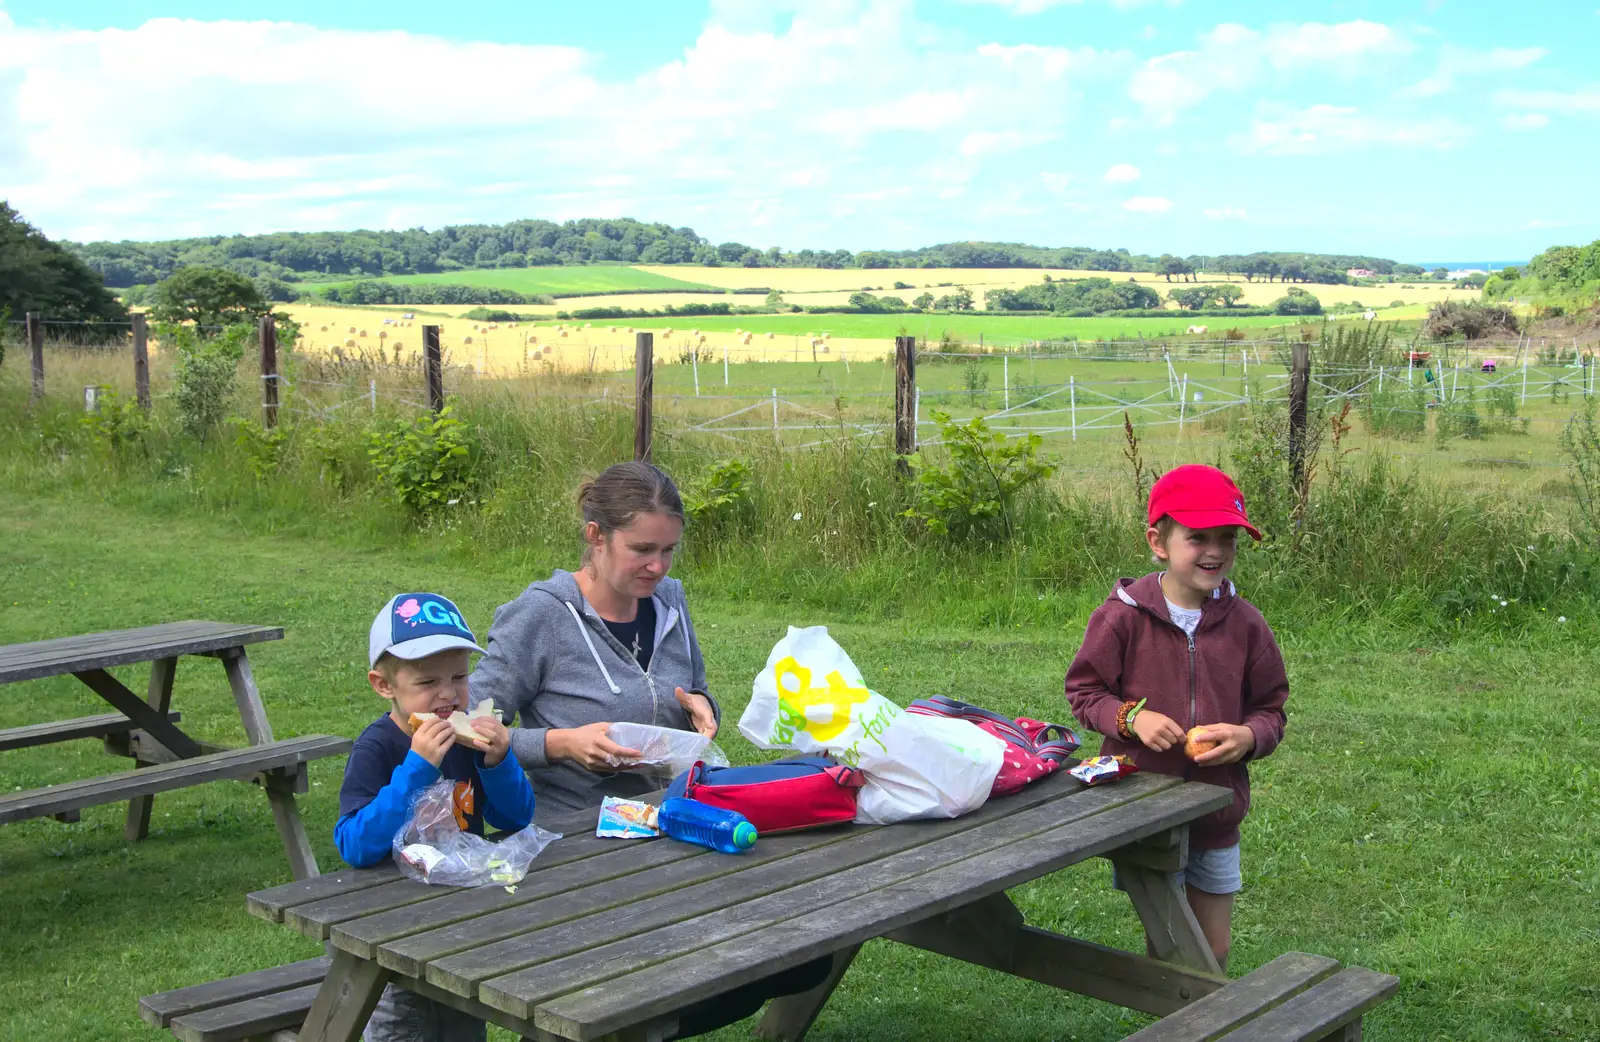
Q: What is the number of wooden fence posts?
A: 7